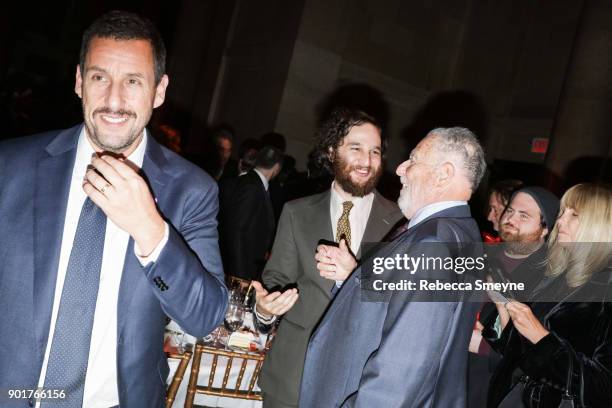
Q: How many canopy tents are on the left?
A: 0